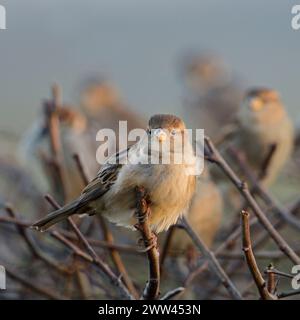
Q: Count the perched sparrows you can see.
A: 6